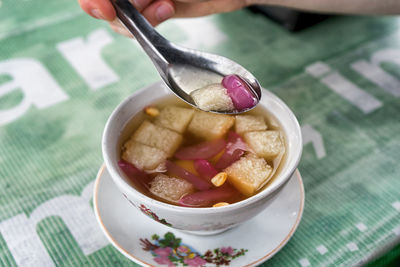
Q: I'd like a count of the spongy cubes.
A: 9